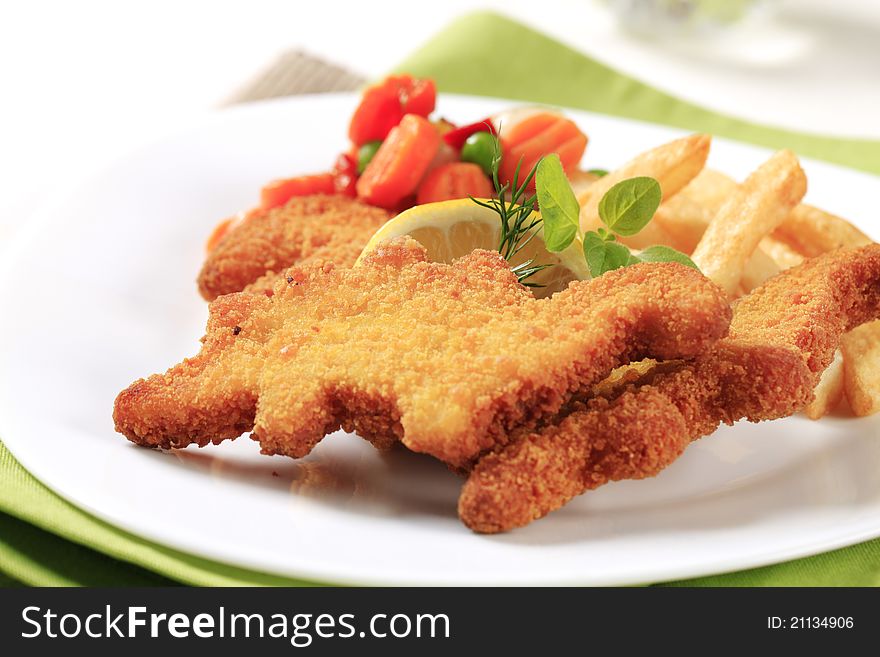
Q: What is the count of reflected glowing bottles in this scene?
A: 0